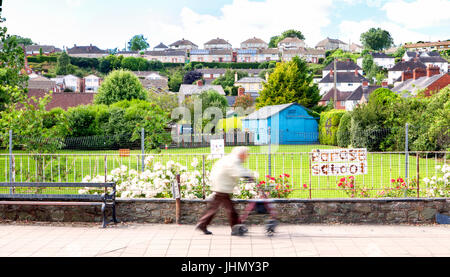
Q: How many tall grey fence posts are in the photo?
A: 4